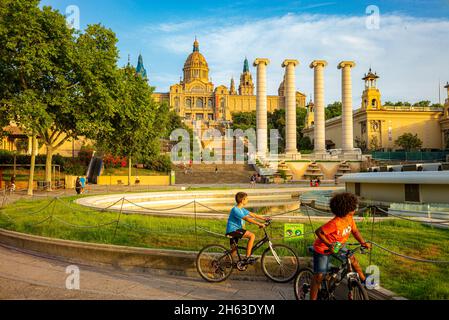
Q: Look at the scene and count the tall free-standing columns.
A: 4